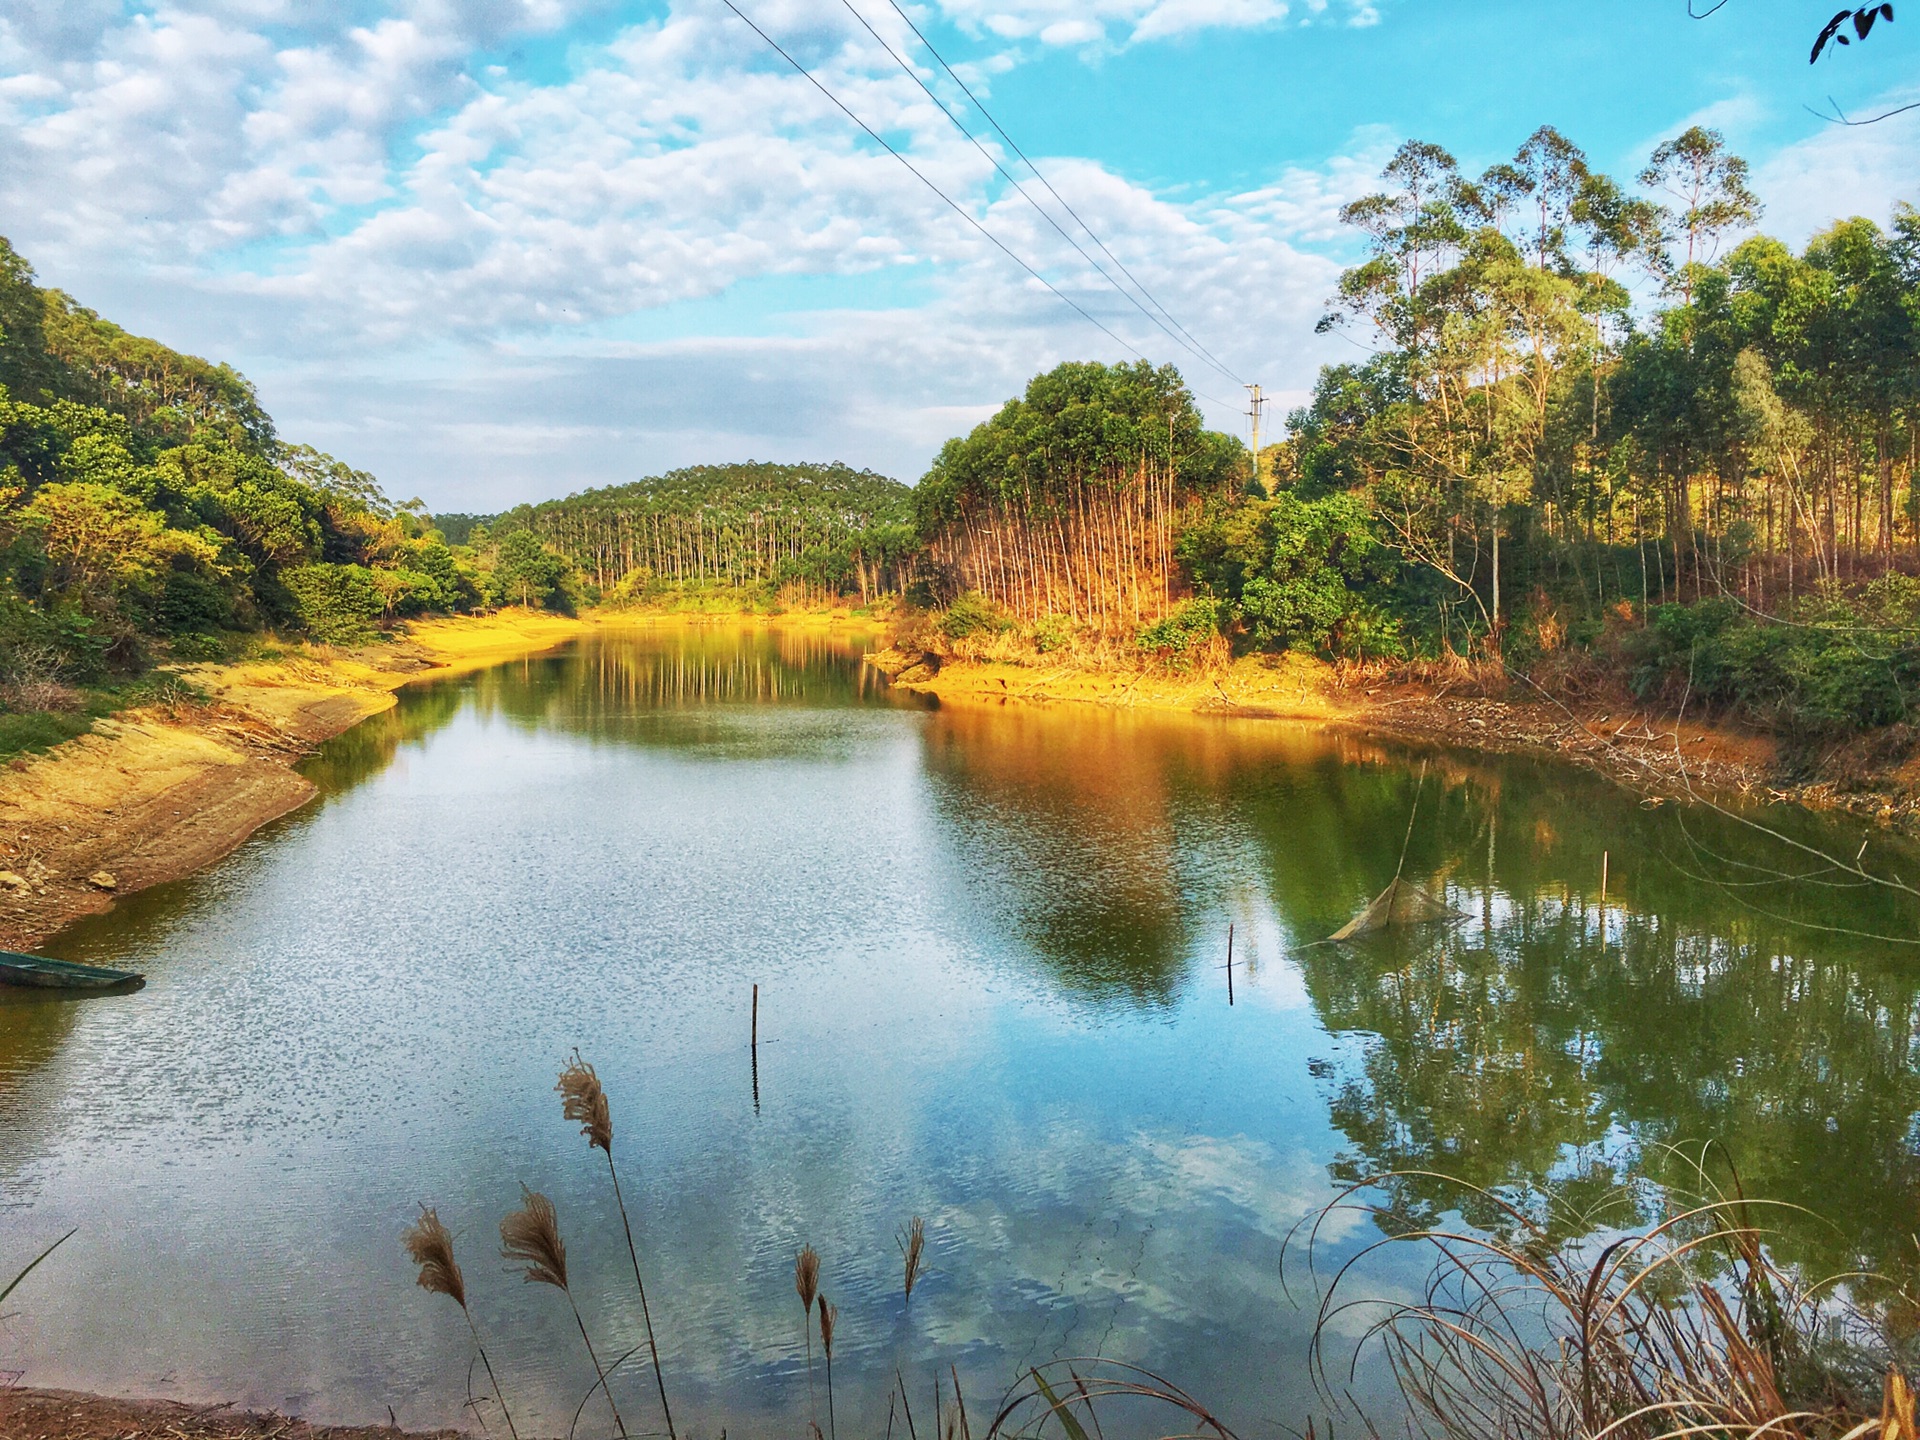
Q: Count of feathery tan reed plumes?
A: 6